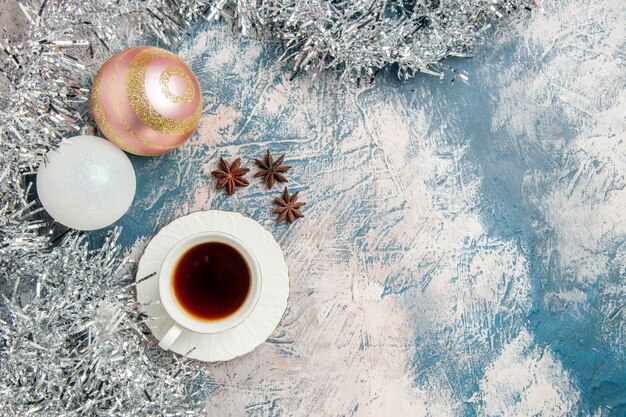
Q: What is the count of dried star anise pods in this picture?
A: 3